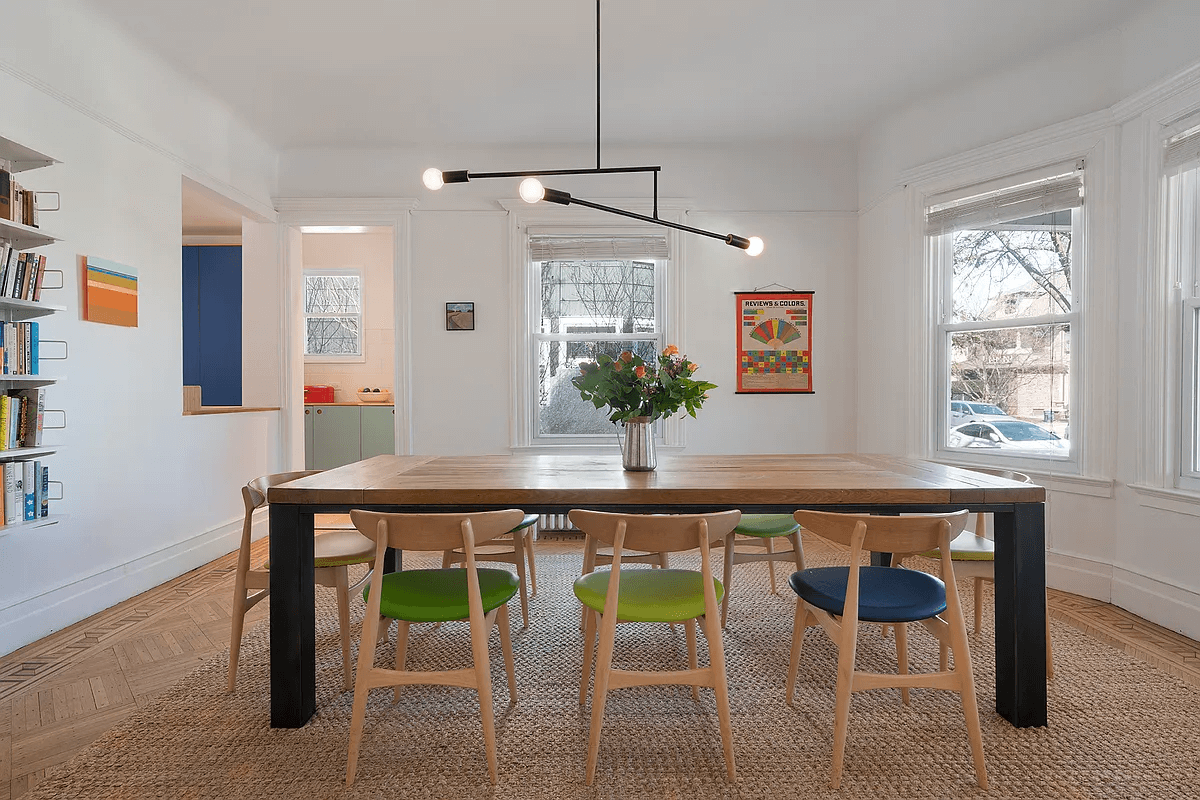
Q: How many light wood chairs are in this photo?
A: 8